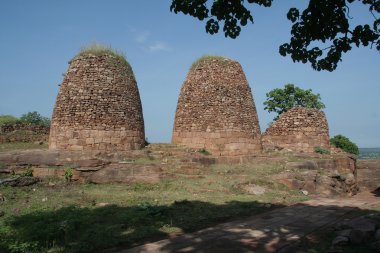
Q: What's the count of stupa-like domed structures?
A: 3